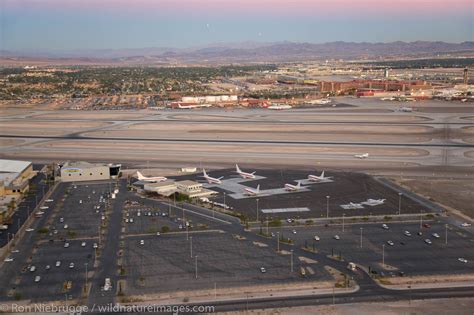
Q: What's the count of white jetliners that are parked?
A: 6